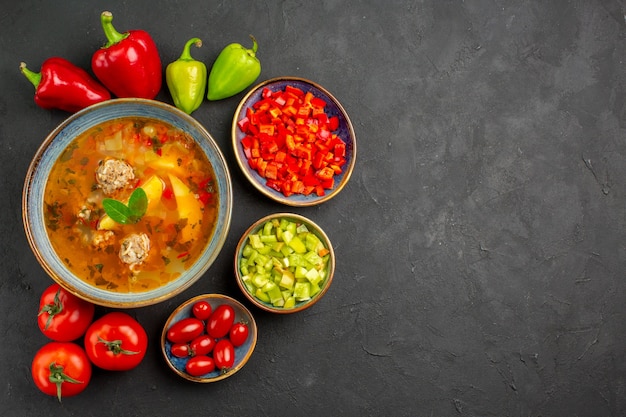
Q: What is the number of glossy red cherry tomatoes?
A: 8